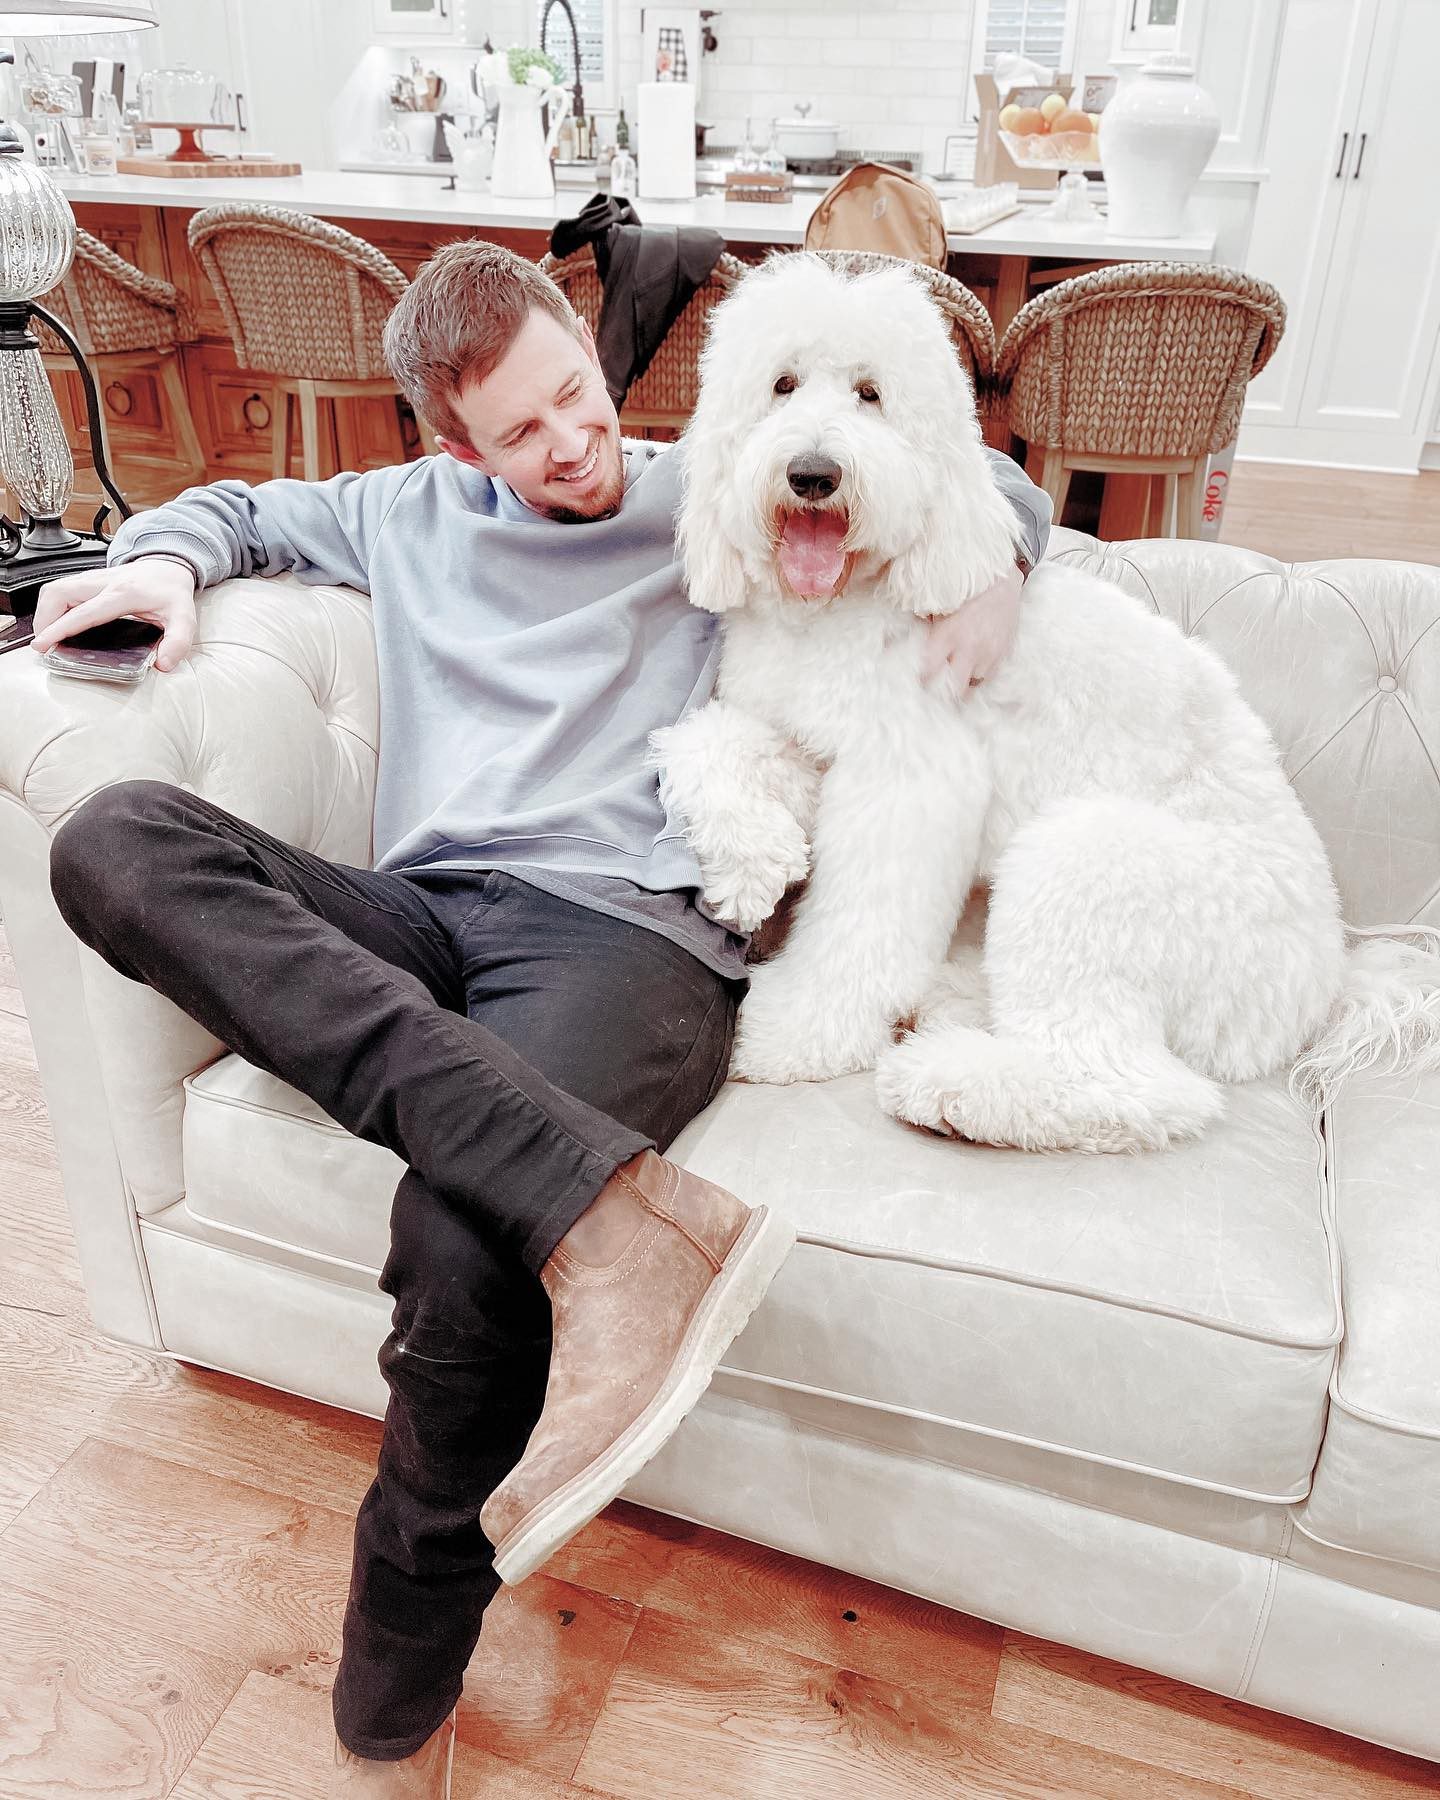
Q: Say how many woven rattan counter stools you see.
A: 5